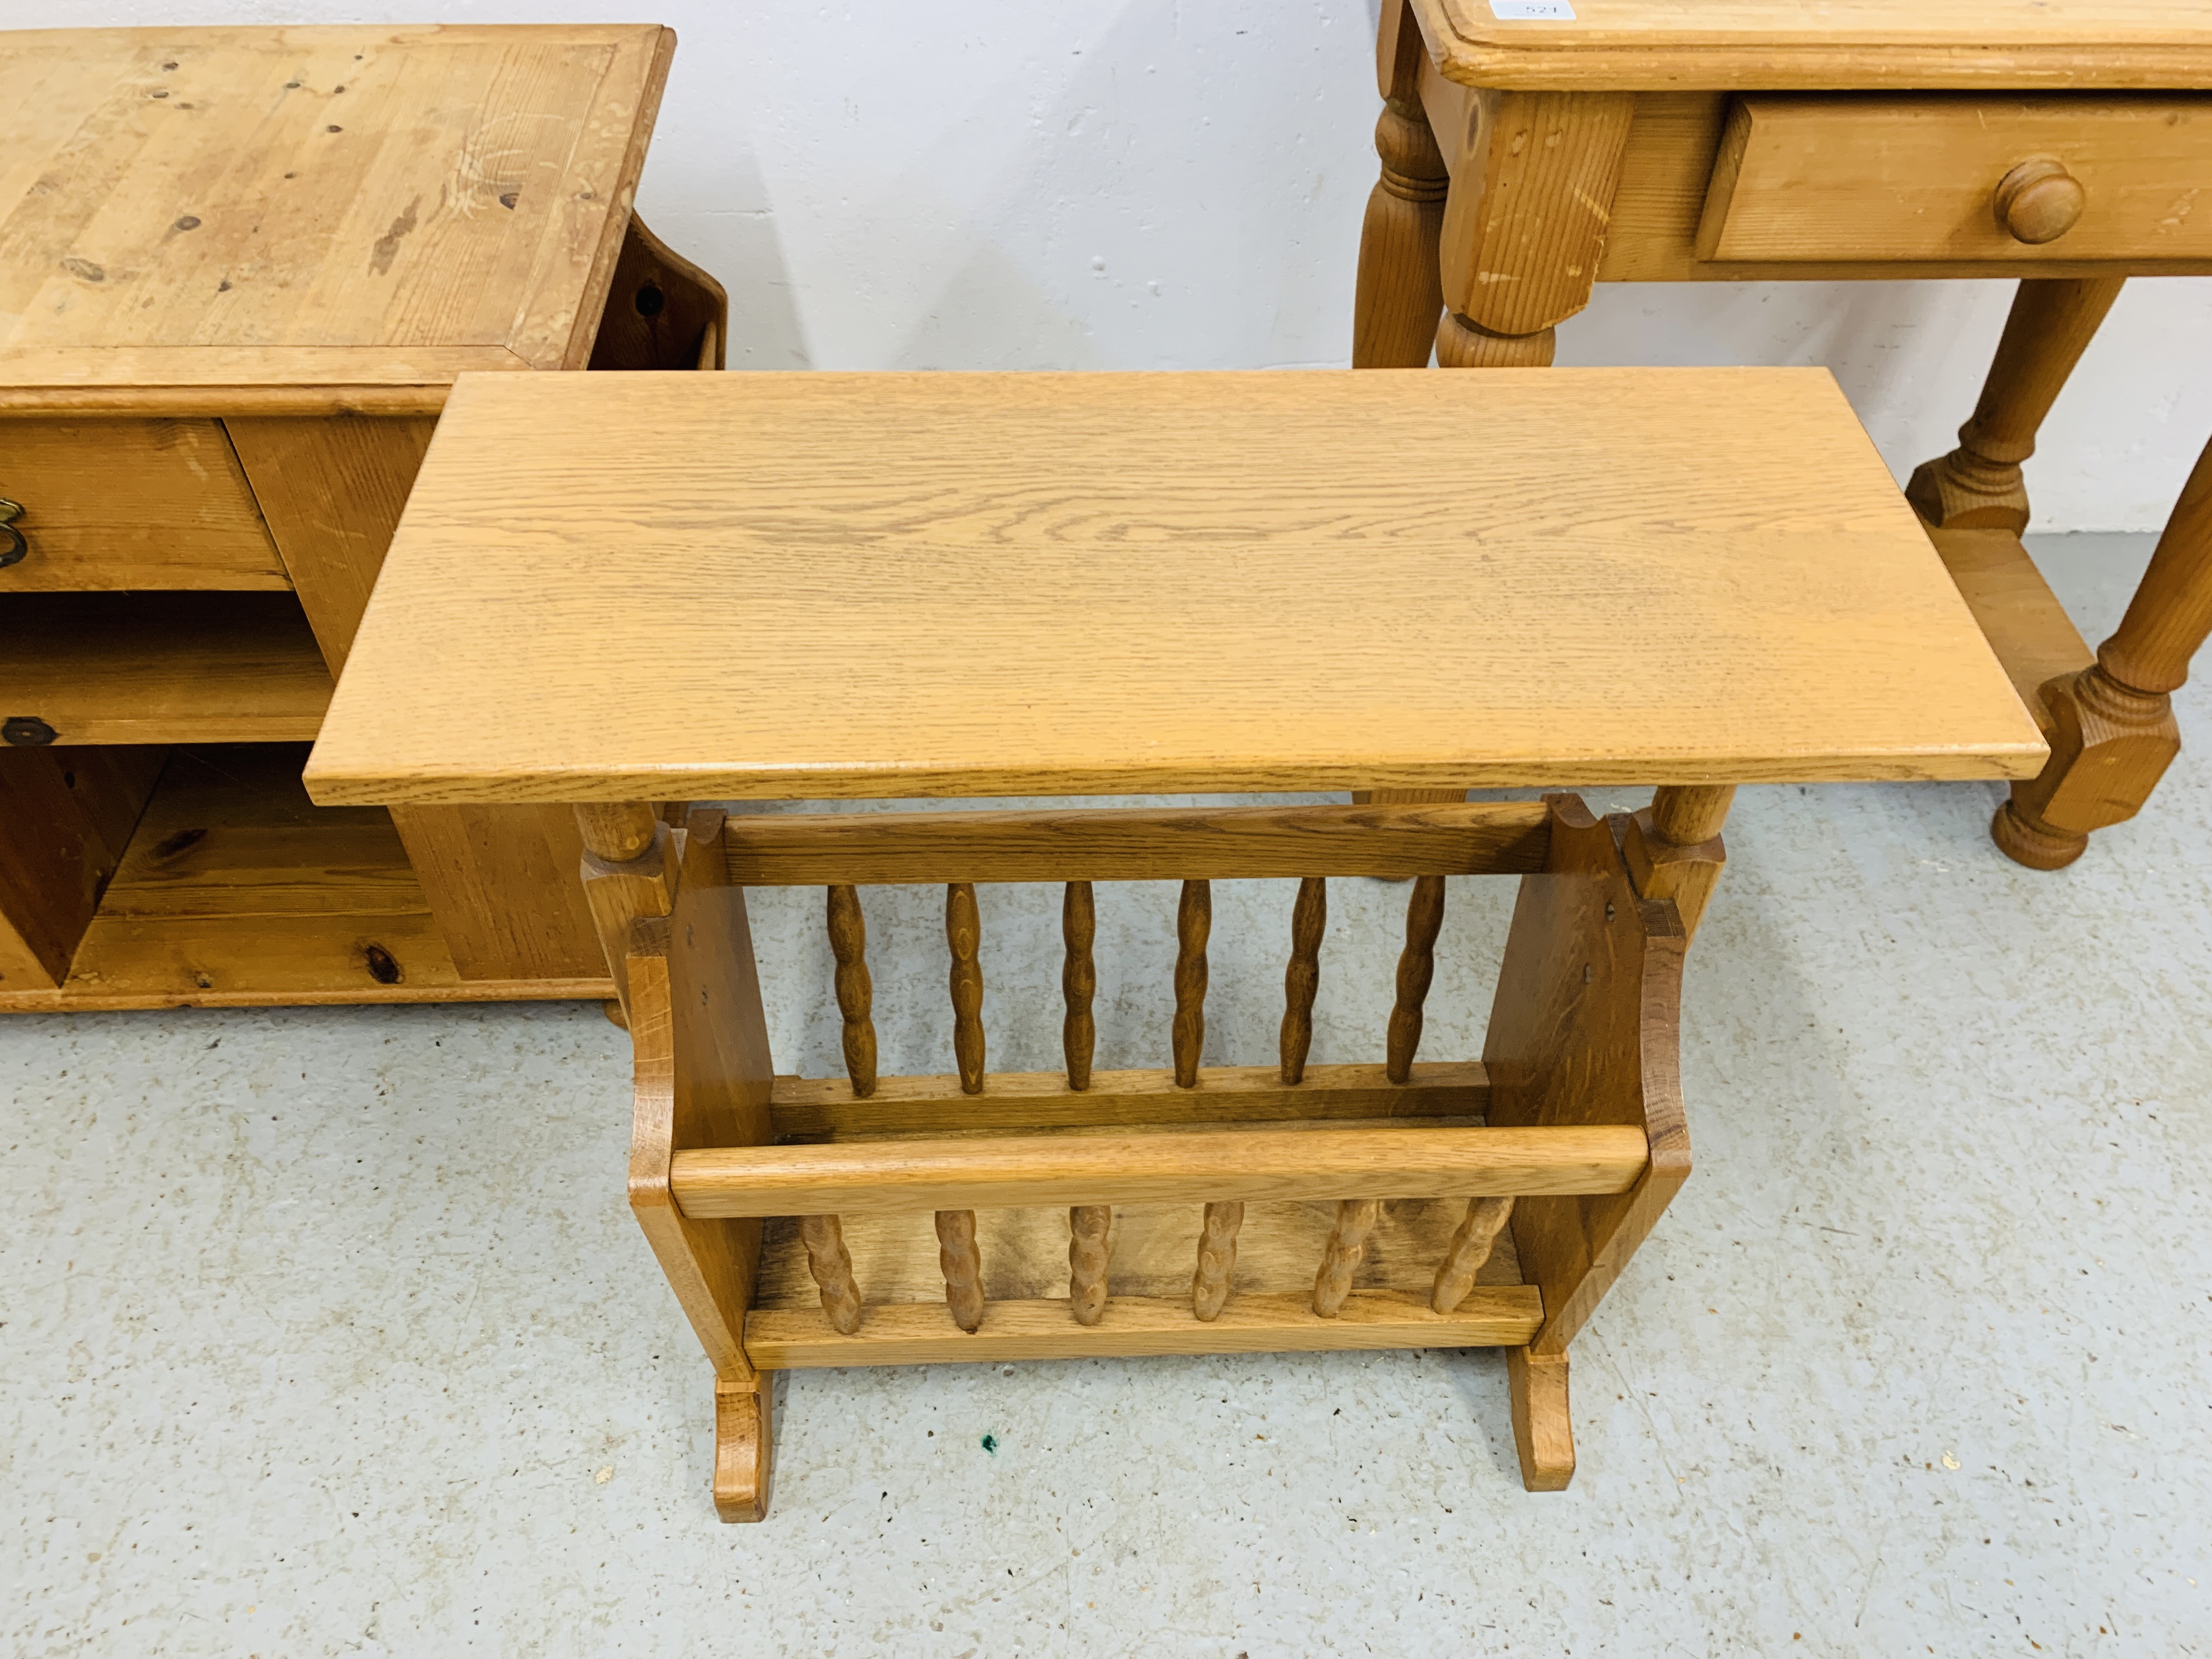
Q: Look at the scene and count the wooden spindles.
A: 12